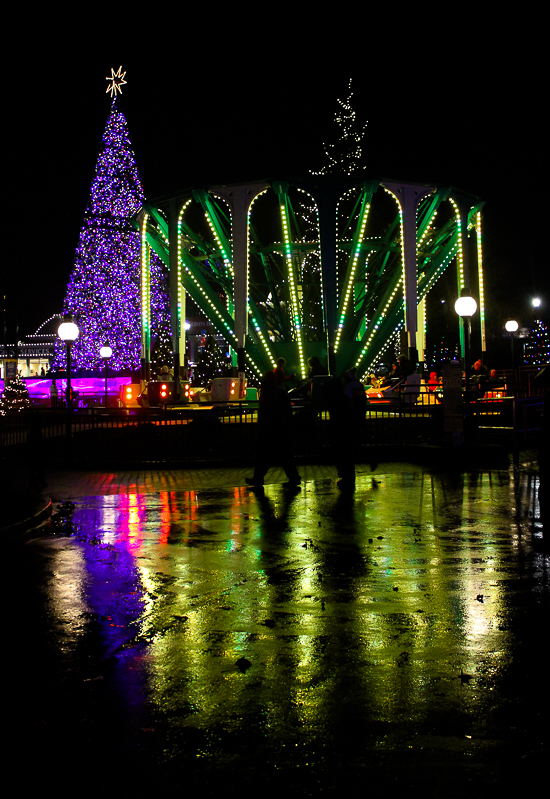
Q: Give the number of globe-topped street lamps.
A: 4